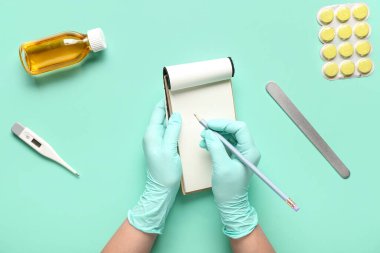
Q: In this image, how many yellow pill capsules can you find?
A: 12